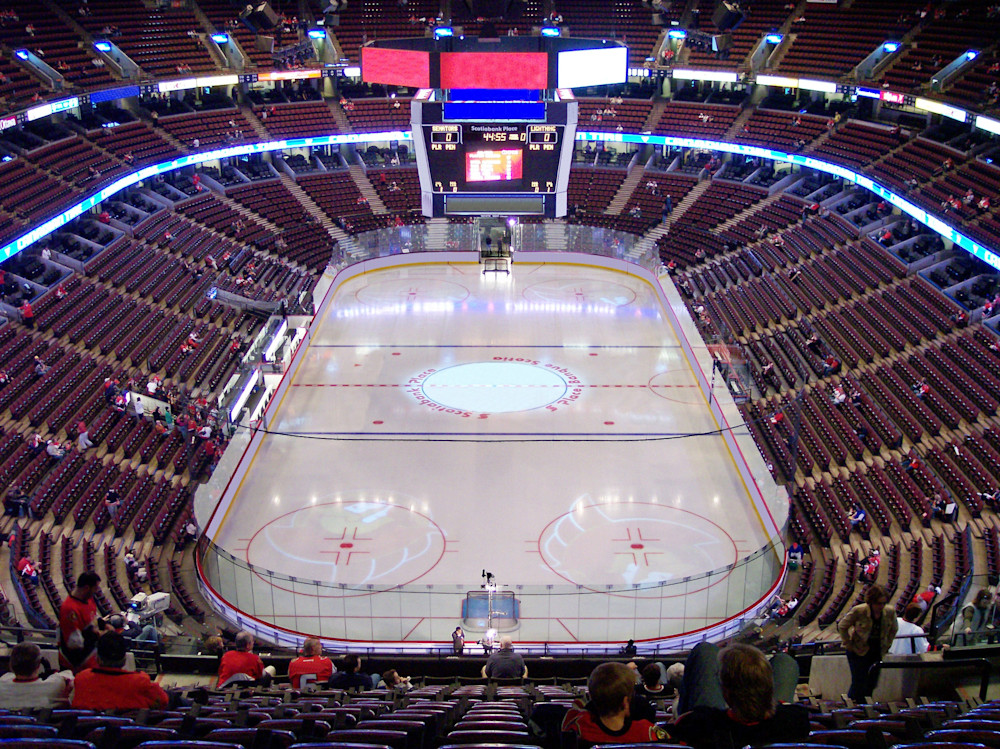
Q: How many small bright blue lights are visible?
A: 10